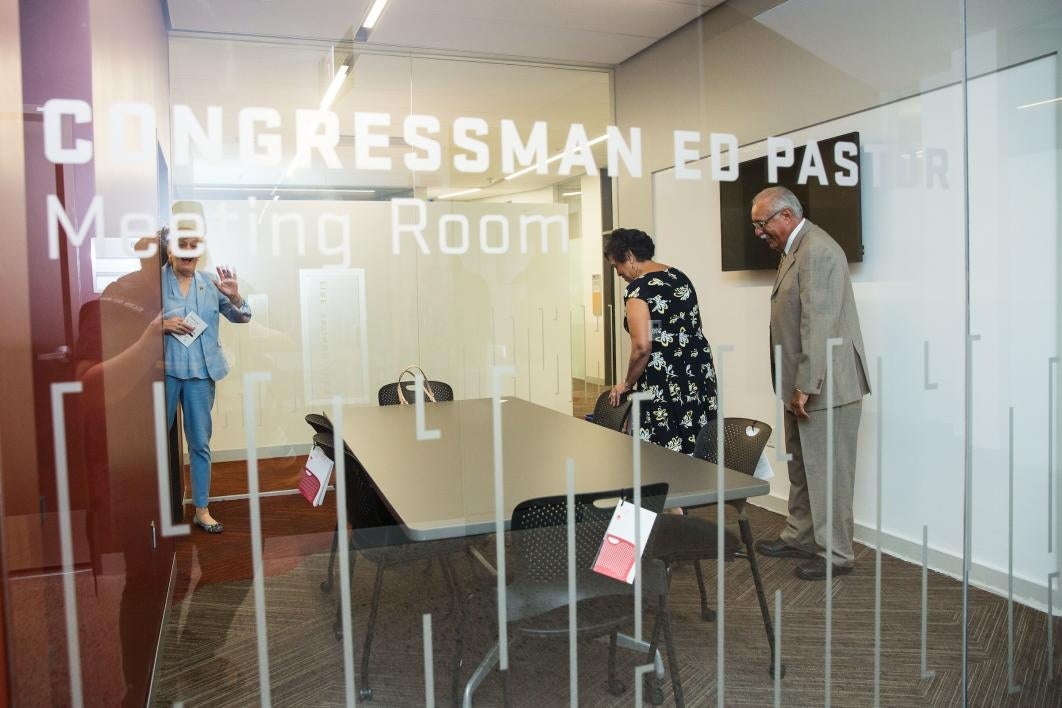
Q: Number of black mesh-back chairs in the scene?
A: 6